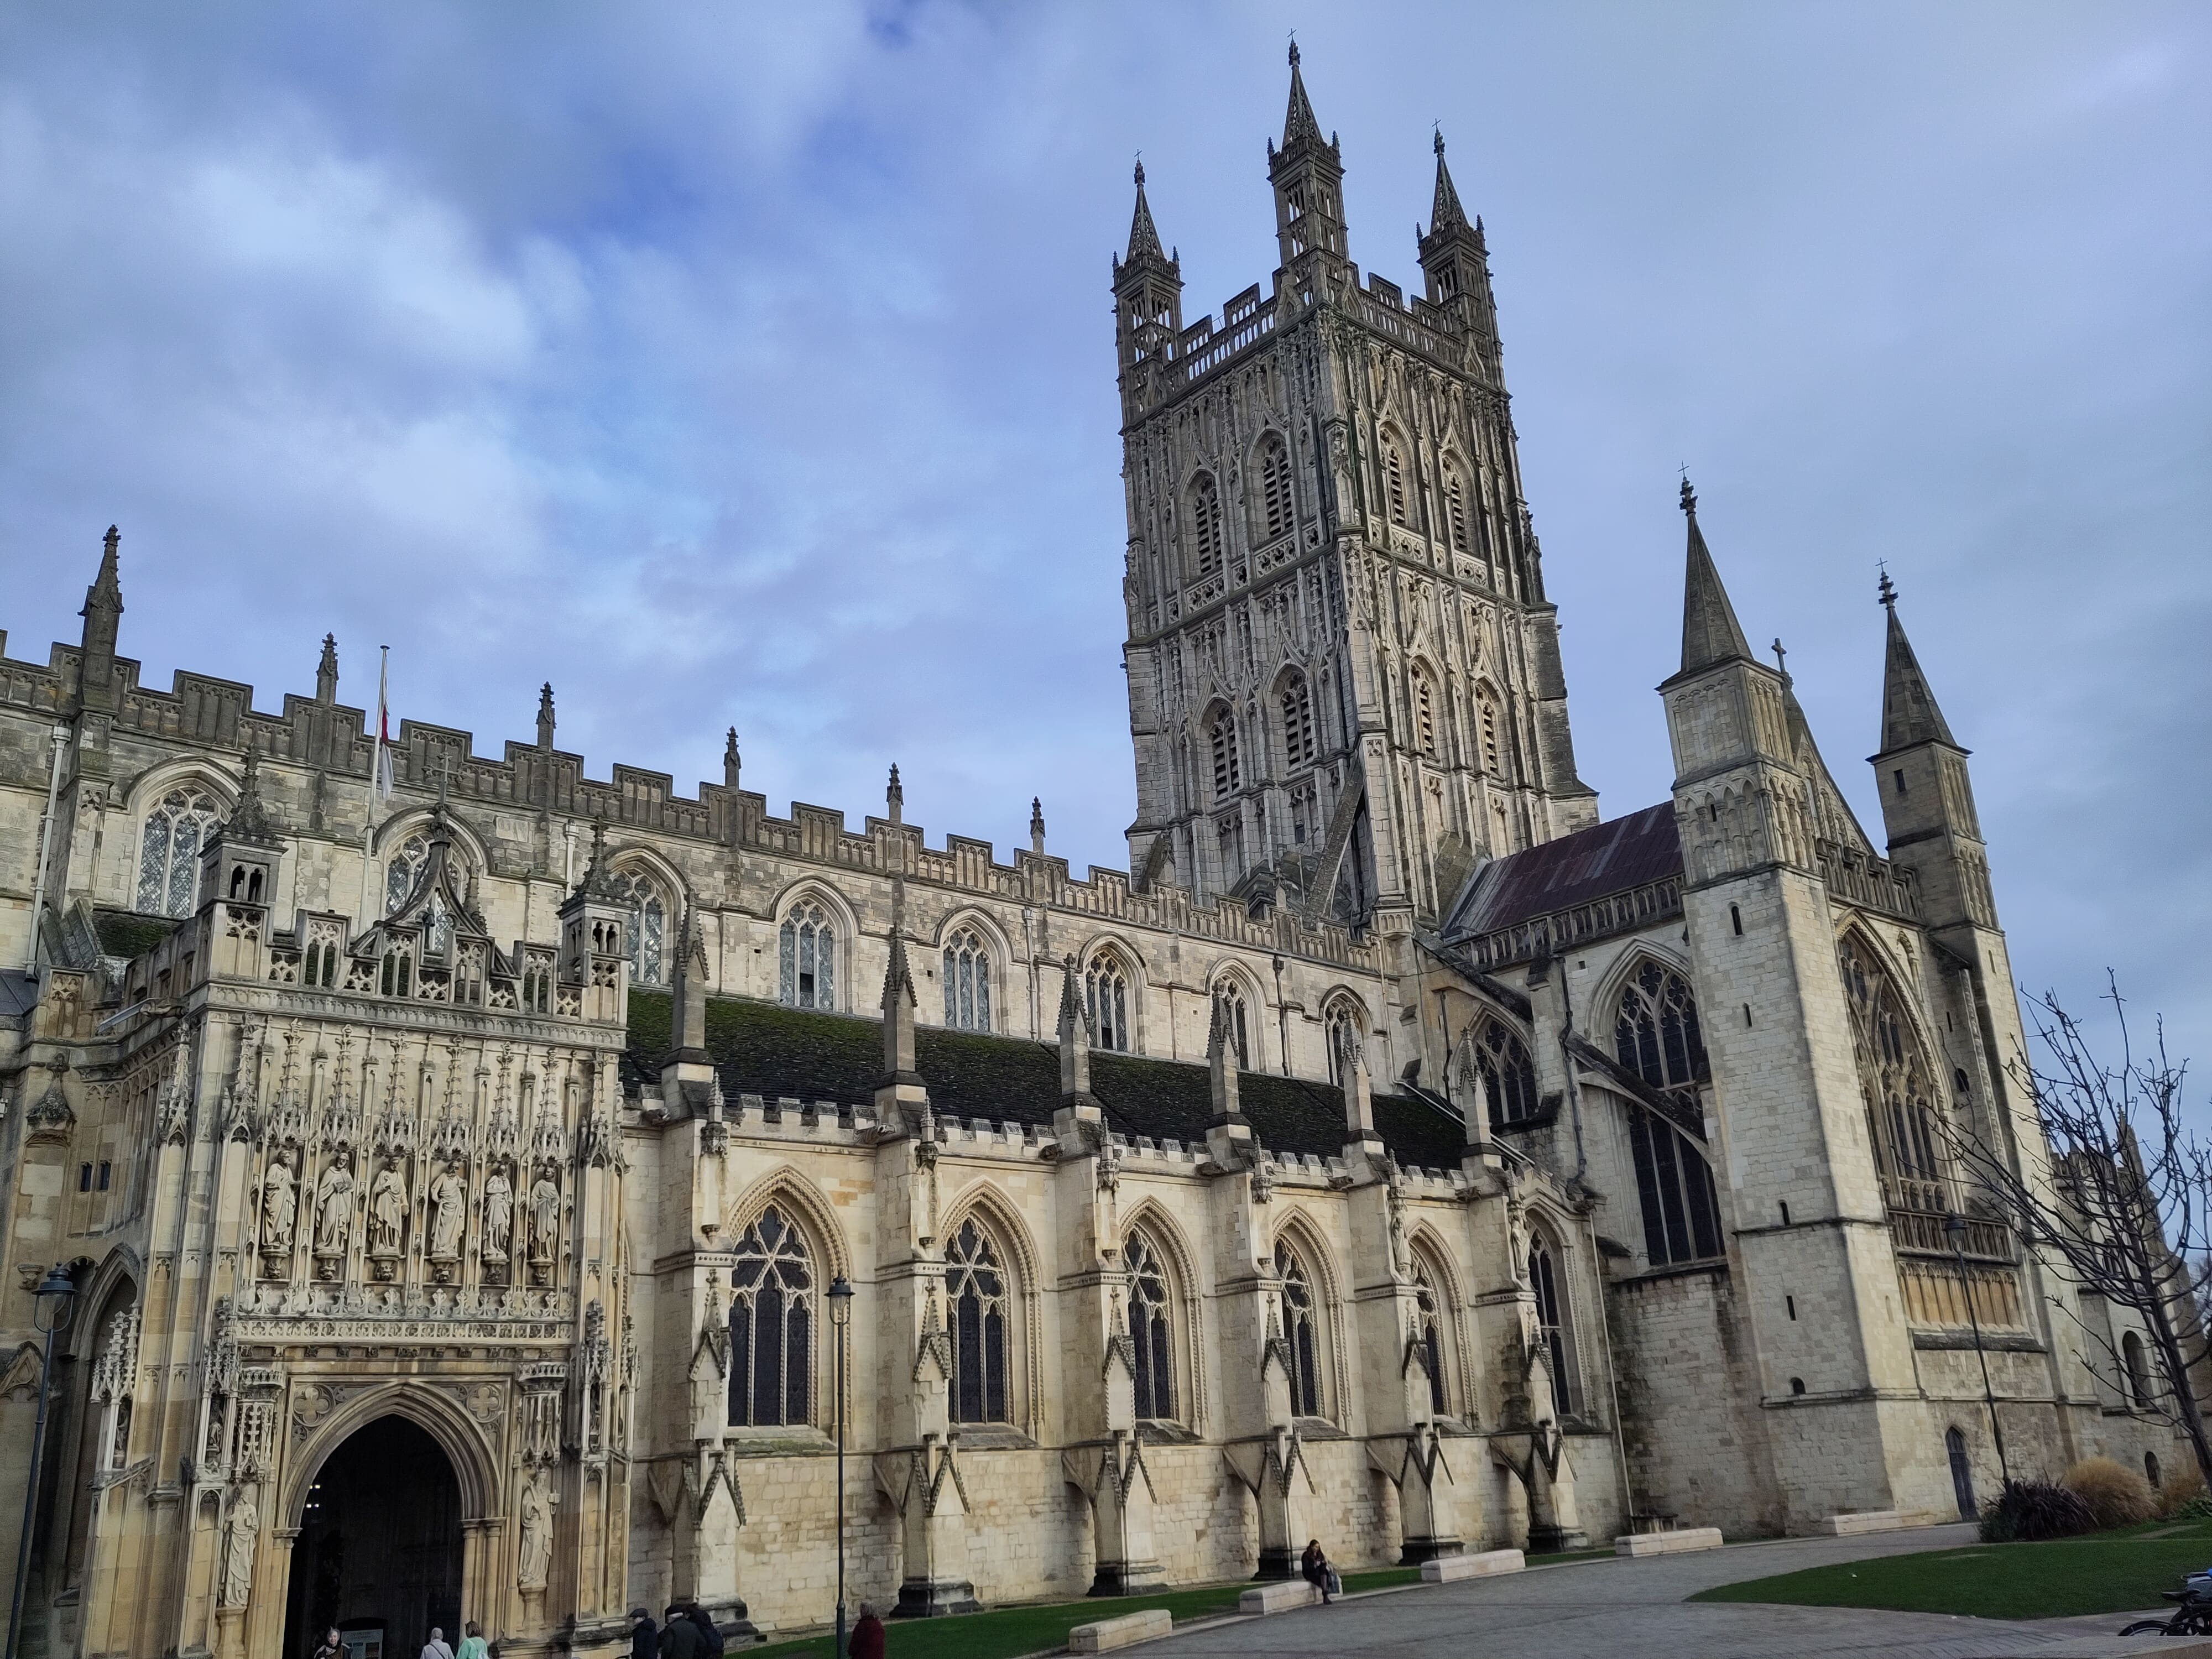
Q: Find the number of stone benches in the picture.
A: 5